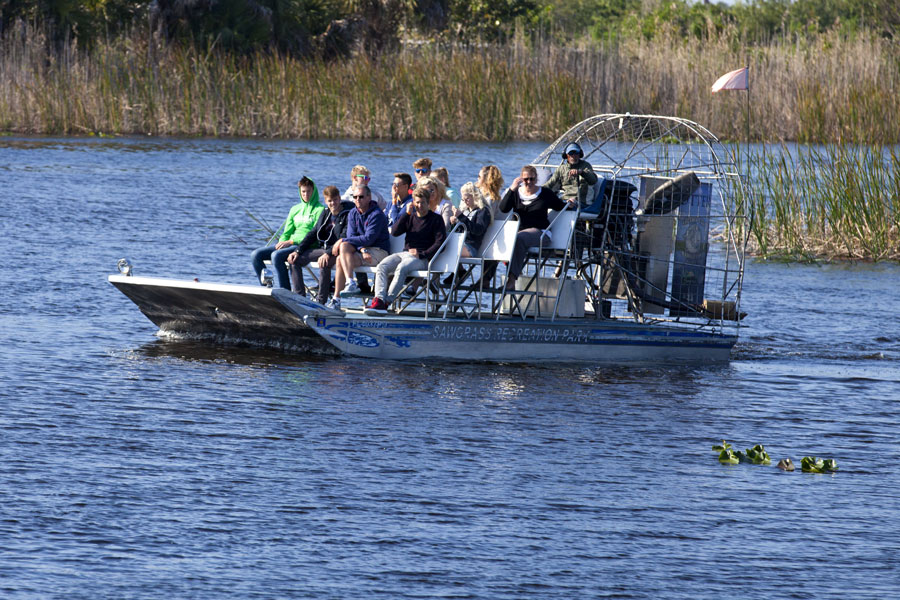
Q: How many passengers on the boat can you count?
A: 12